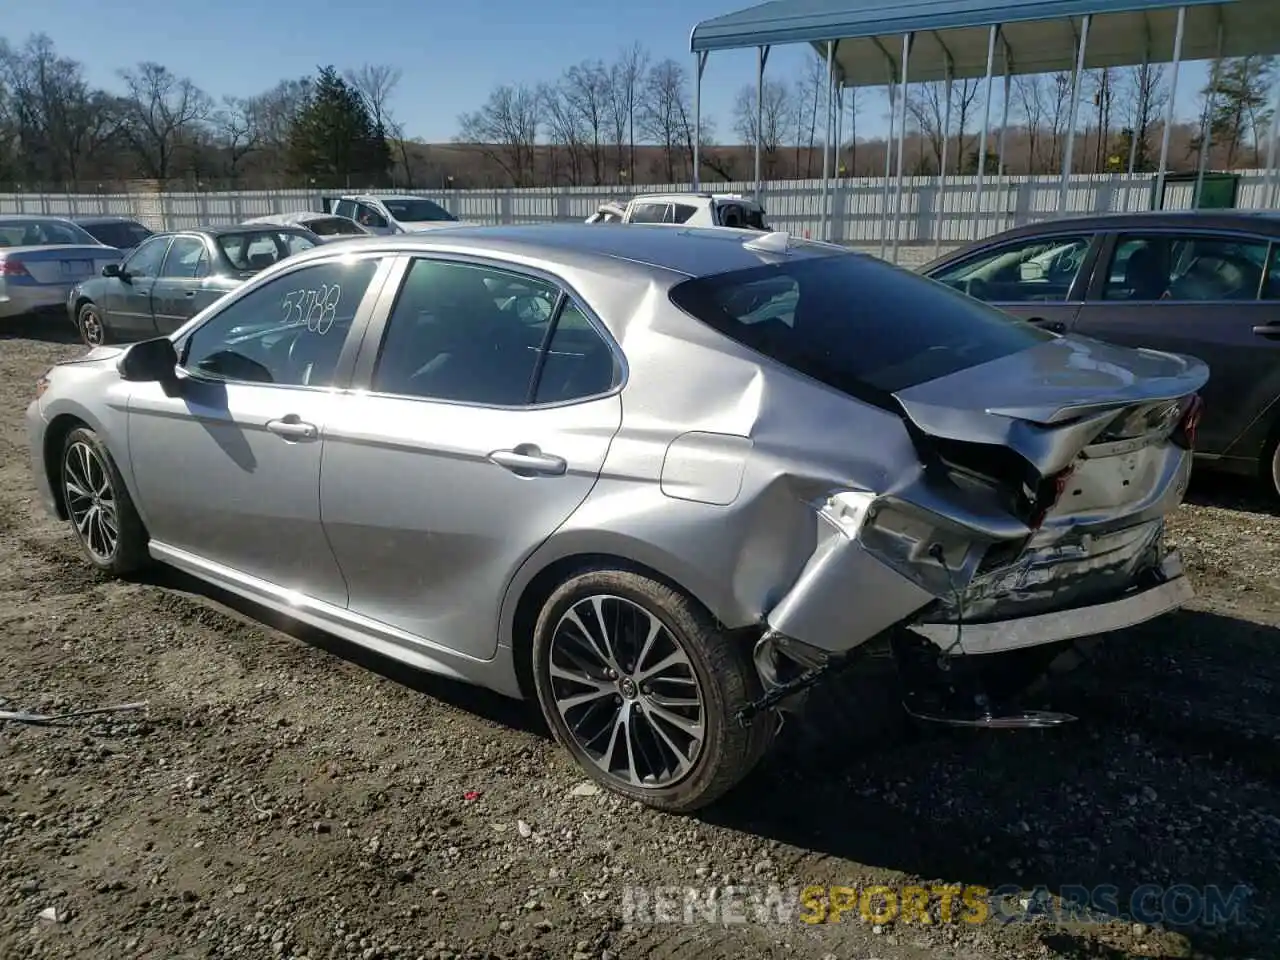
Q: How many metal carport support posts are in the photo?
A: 15